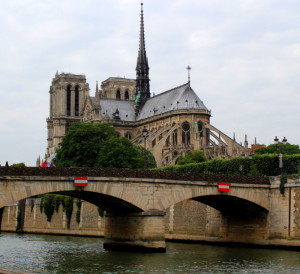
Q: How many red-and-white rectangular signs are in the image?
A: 2